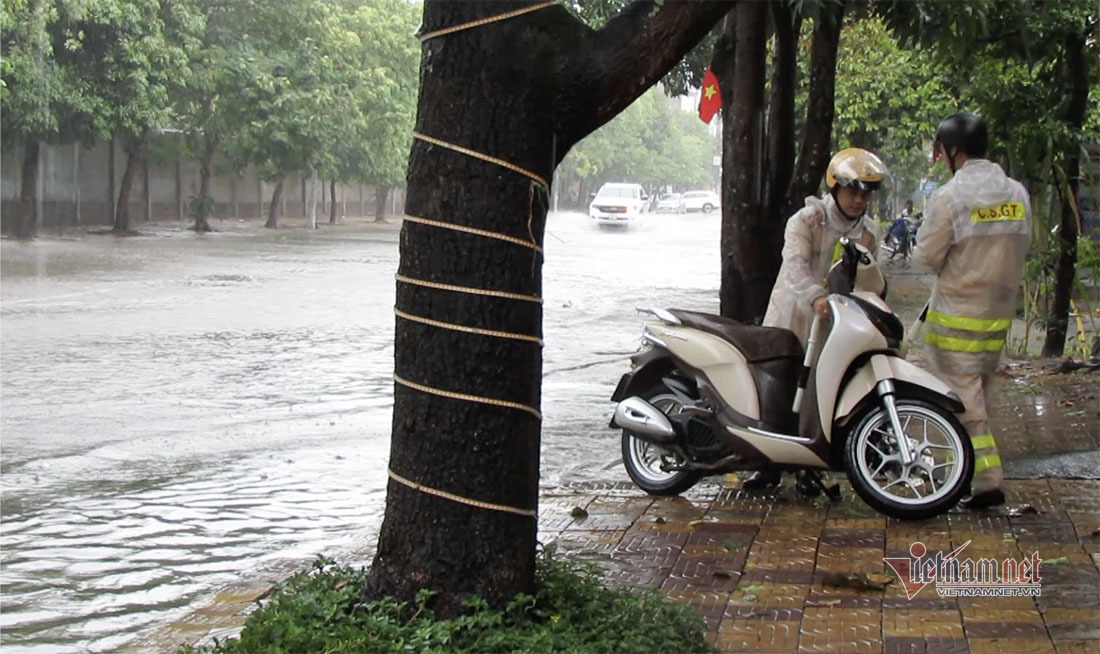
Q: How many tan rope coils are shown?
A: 7